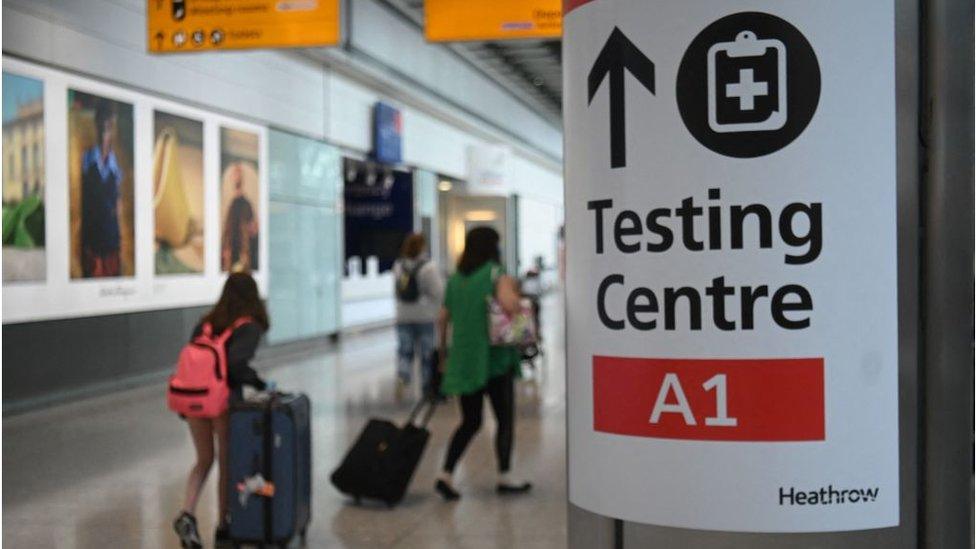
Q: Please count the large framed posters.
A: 4